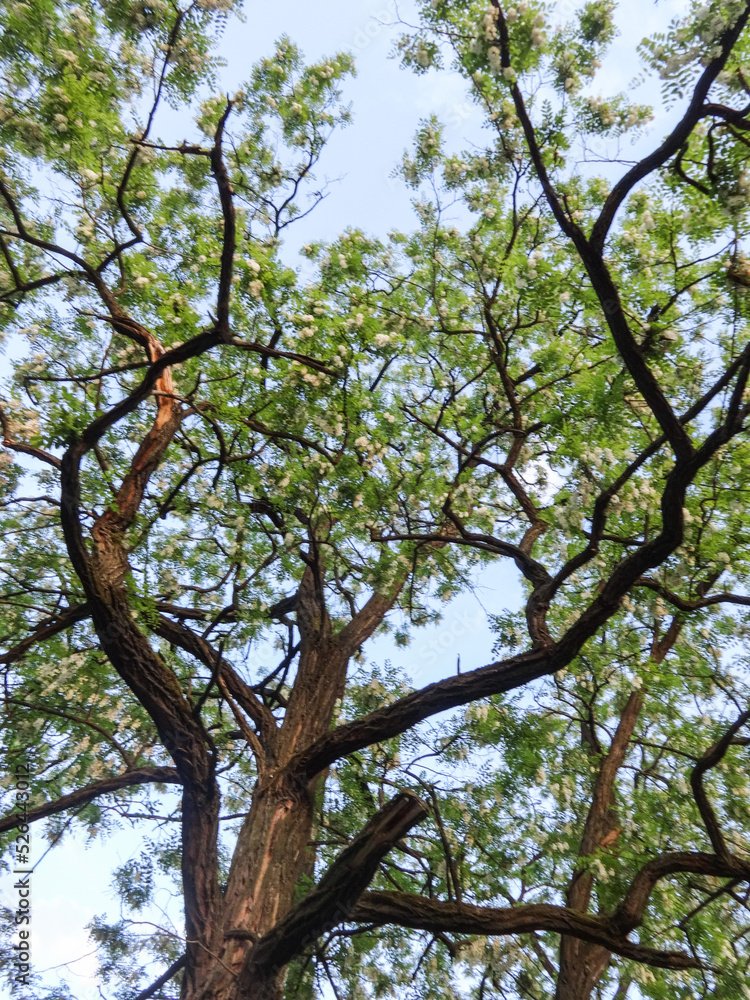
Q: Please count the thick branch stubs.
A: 1